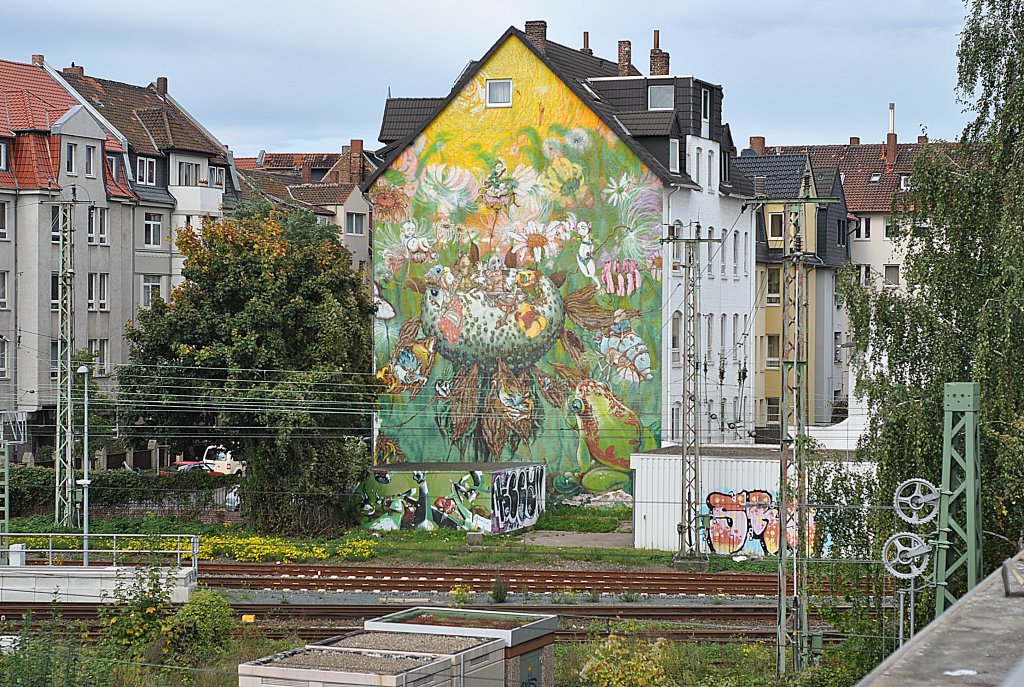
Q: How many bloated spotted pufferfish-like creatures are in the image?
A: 1